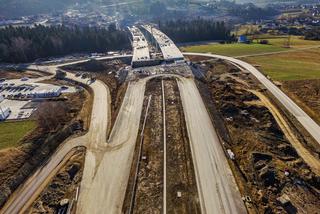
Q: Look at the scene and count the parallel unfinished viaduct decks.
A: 2